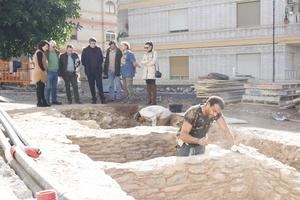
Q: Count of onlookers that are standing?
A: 7